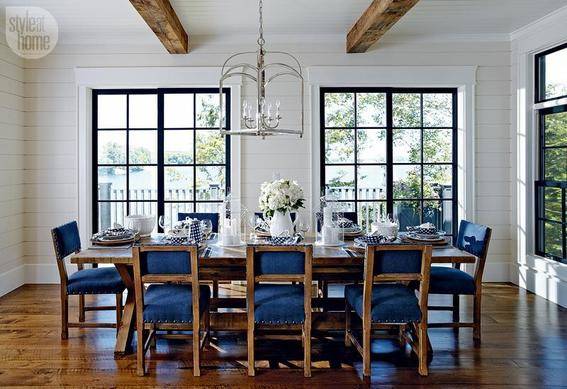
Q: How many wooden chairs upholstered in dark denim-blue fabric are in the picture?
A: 8